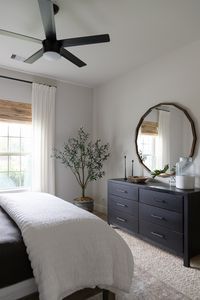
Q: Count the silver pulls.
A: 6